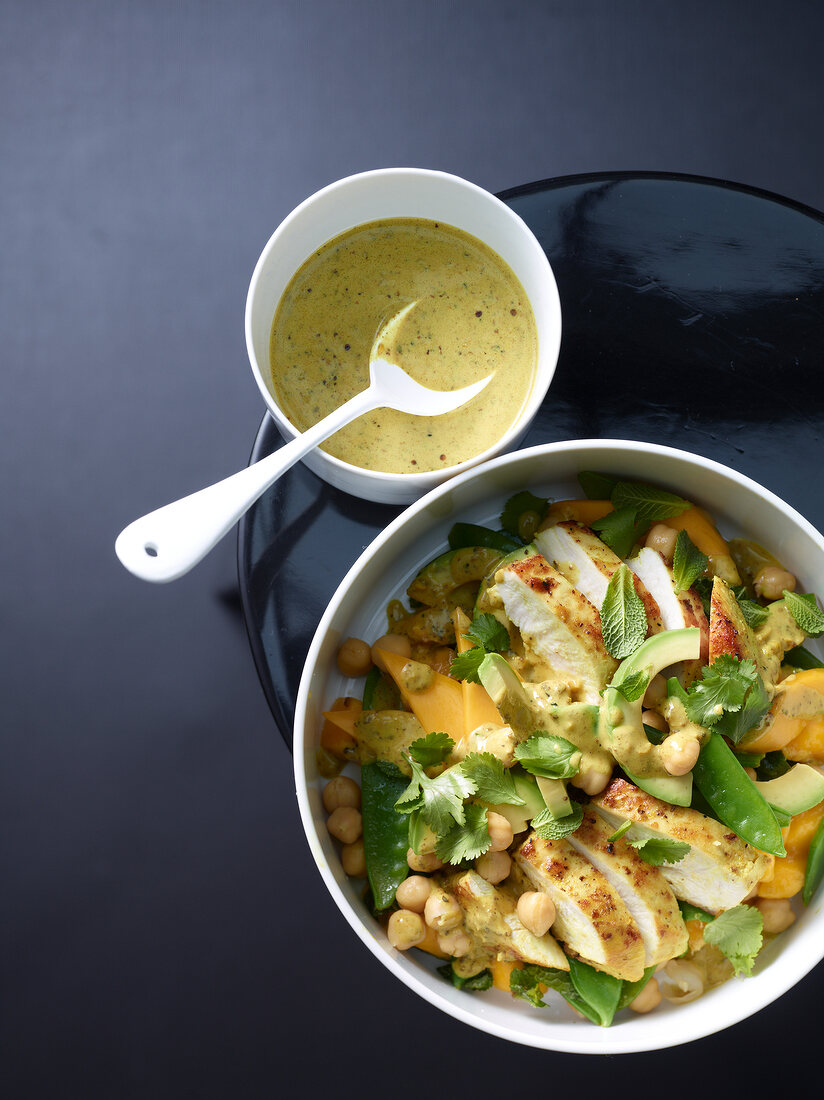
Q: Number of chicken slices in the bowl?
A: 8